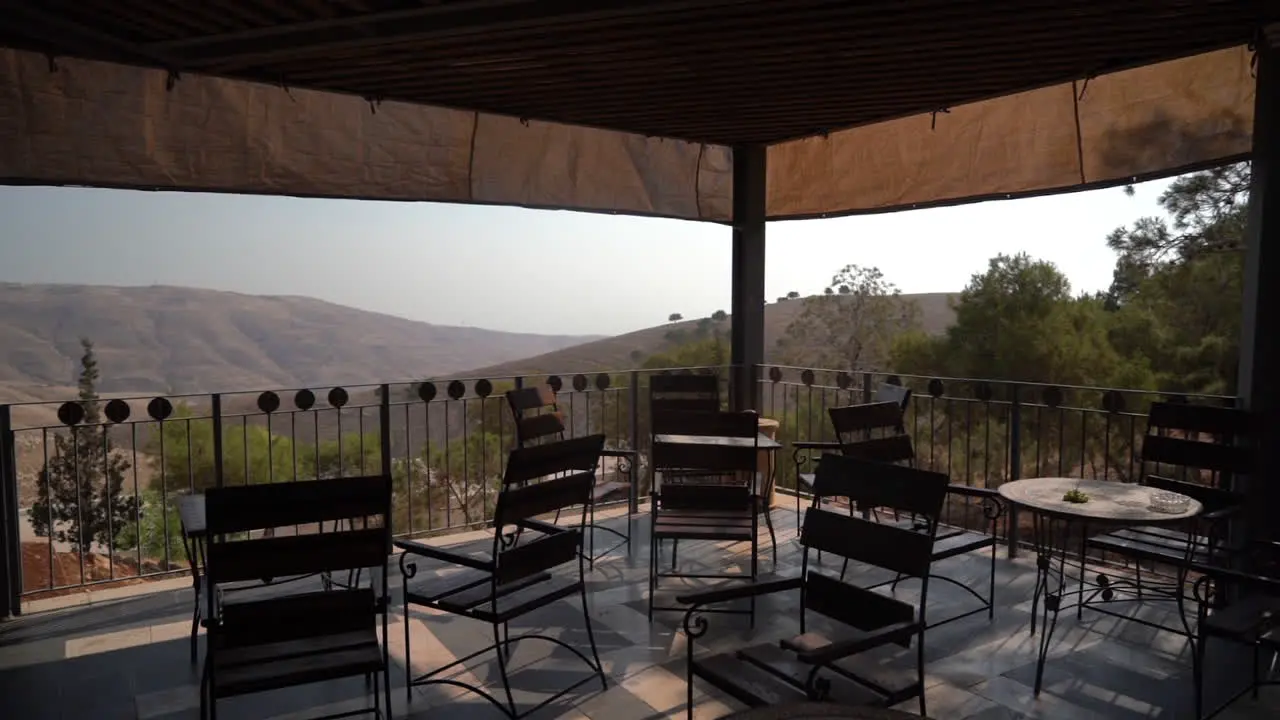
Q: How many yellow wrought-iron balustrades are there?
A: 0